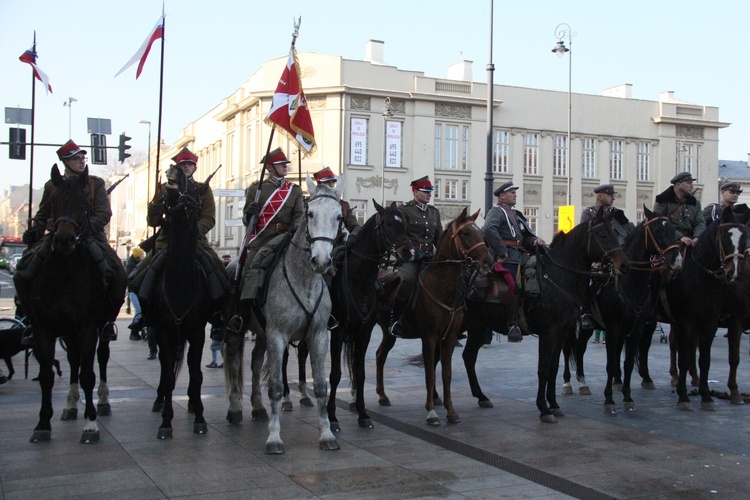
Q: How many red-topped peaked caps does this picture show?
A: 5